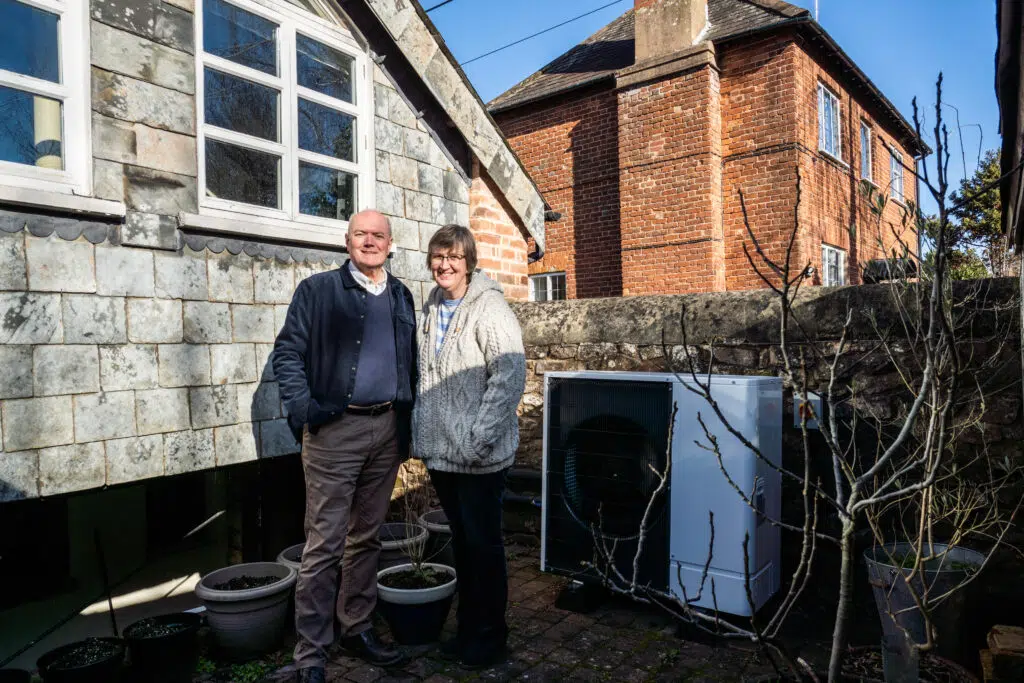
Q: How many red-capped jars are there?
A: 0